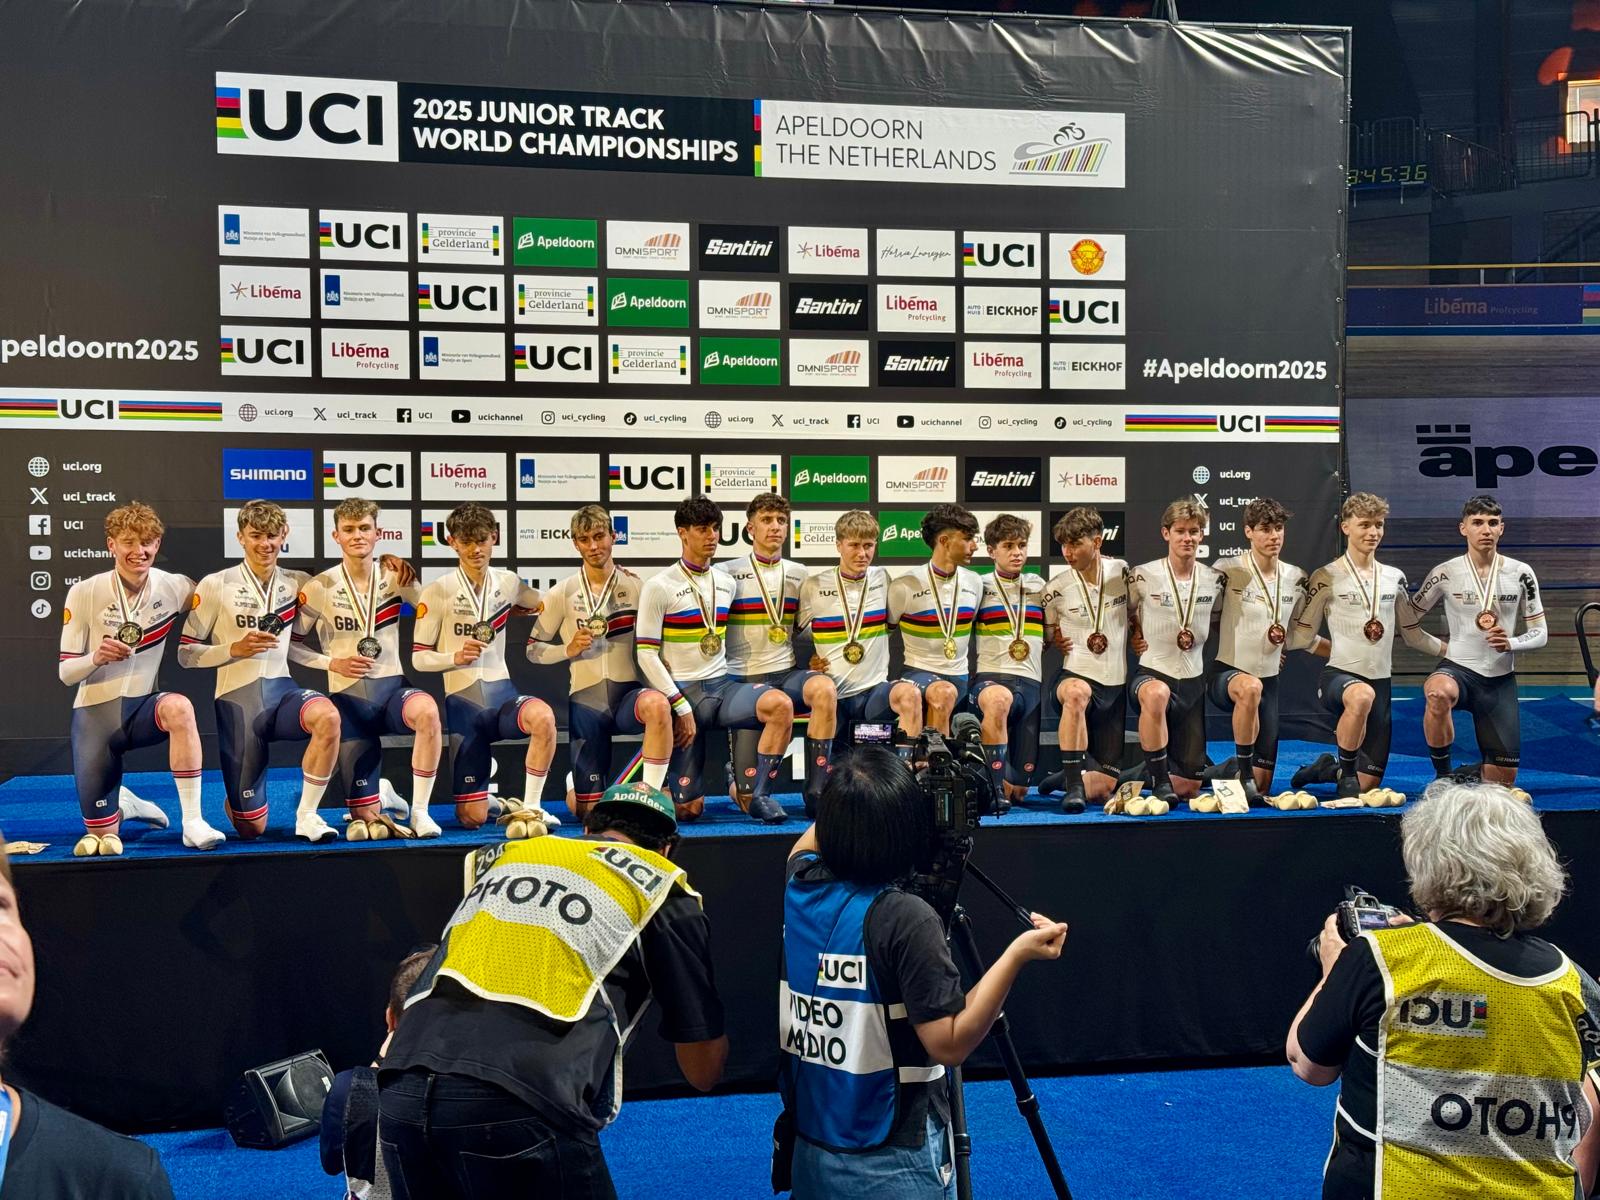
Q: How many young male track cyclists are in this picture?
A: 15